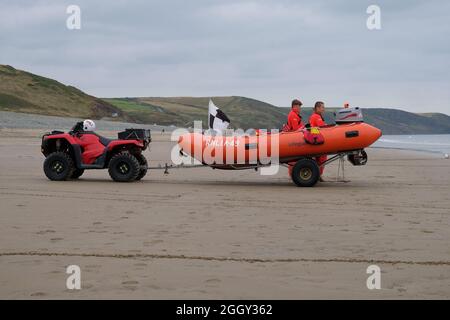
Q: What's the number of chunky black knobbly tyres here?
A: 4